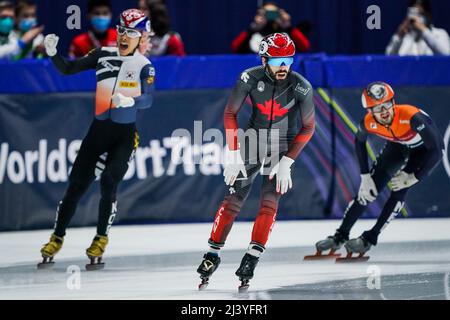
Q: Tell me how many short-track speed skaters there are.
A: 3